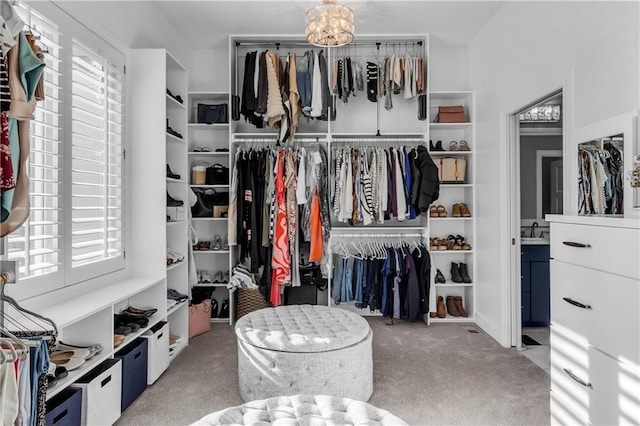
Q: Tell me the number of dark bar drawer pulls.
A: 3